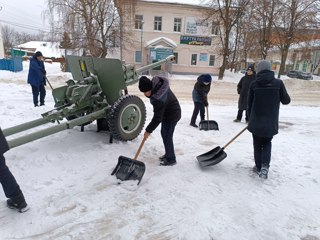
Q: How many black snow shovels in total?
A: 3